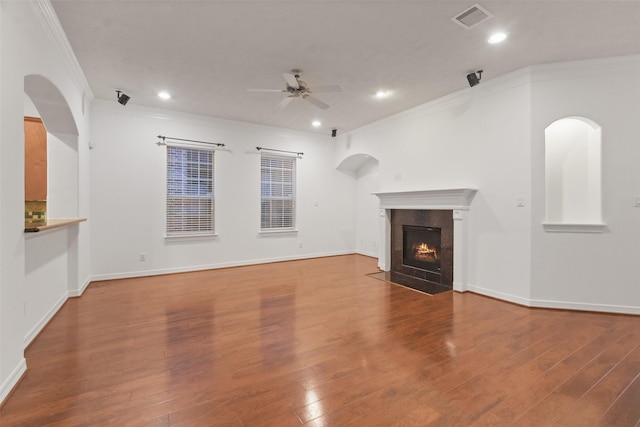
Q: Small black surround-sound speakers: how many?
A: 3